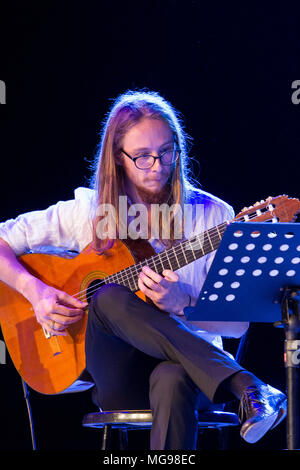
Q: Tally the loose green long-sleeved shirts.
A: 0